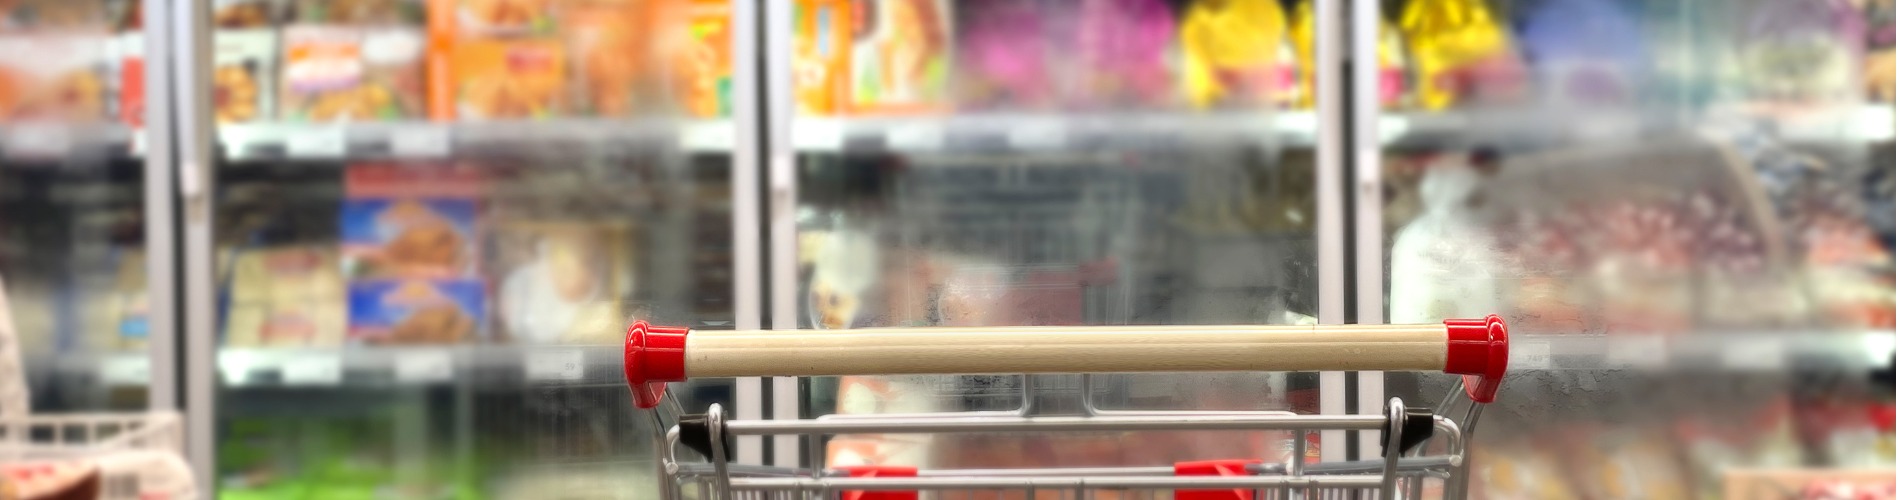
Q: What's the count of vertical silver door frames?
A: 6